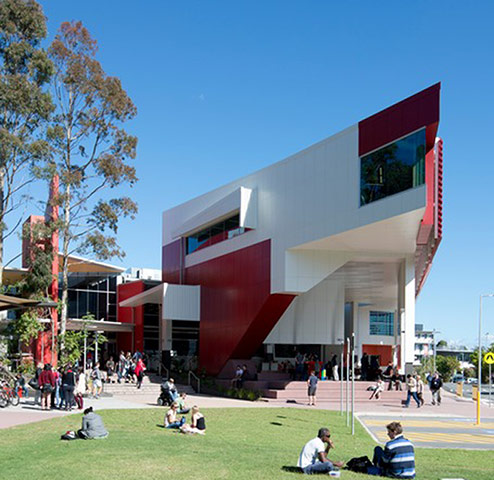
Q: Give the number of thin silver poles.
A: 3